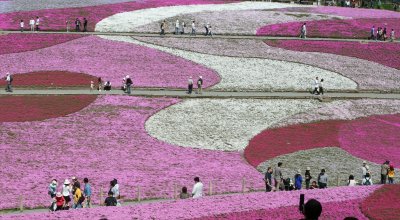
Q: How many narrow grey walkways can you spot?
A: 3